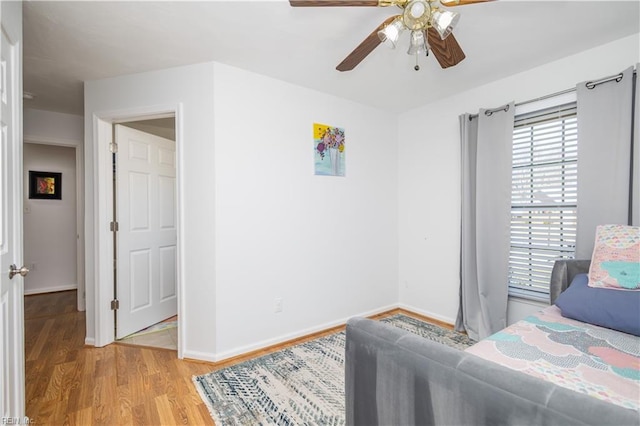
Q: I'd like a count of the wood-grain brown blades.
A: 4